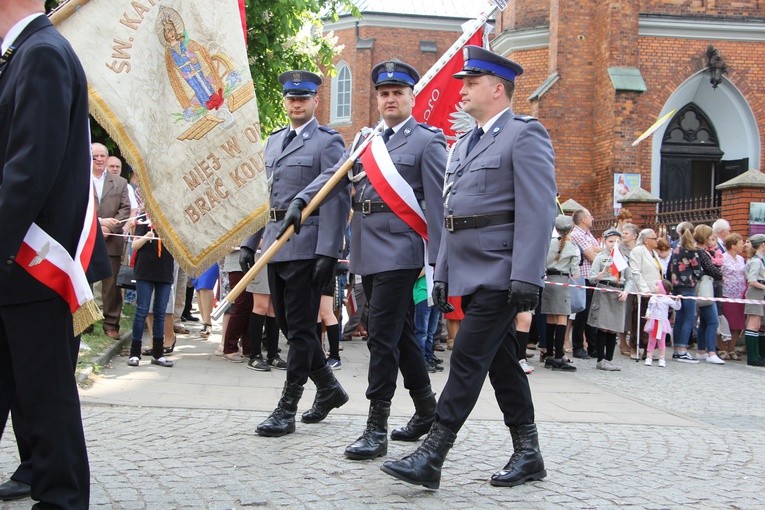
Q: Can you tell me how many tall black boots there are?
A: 6